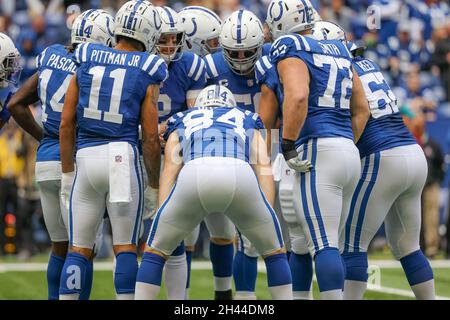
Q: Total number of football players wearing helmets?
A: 9